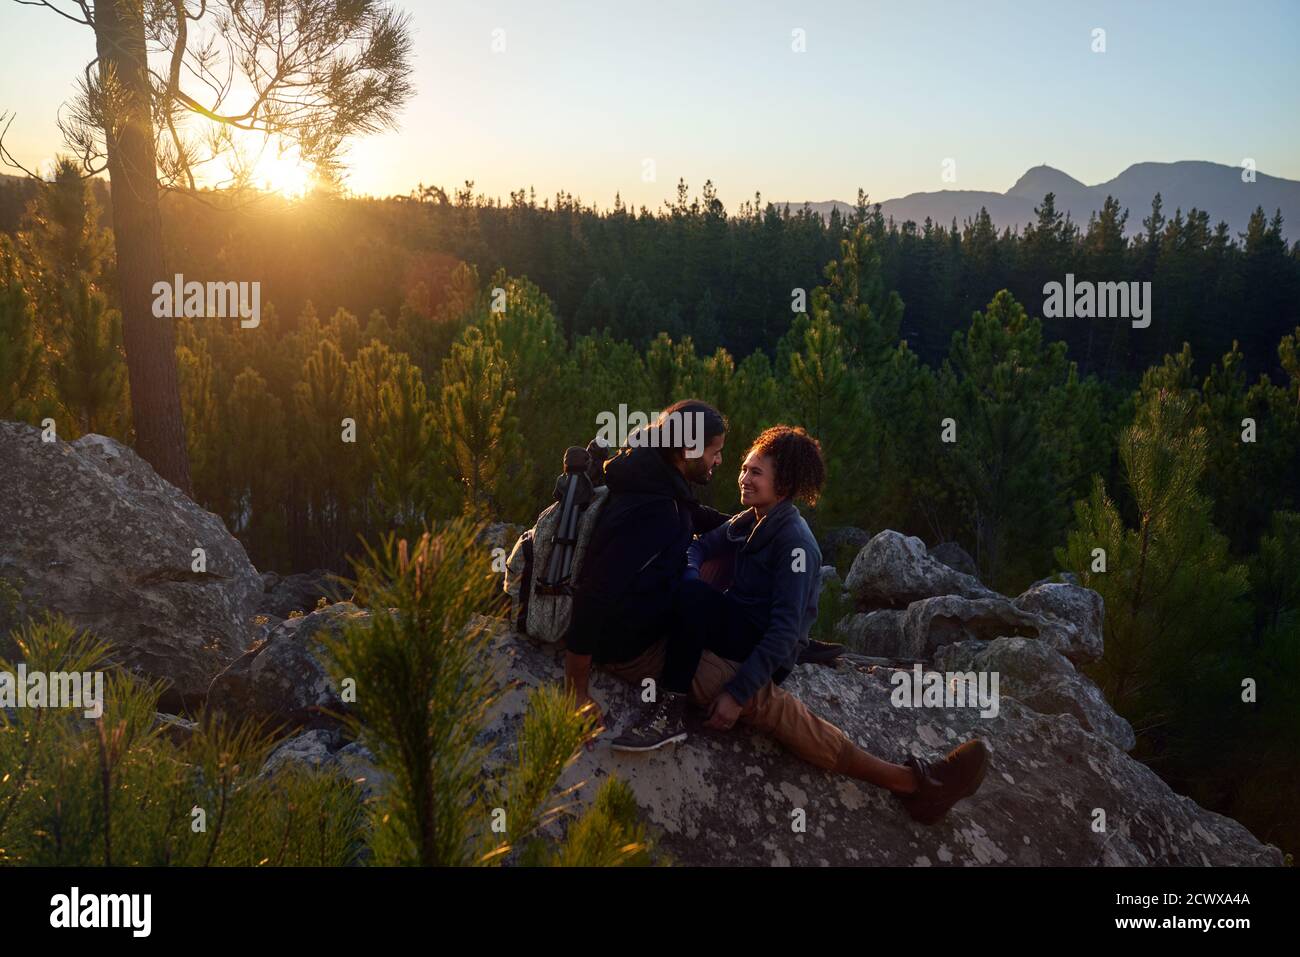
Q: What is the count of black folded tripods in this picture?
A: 1